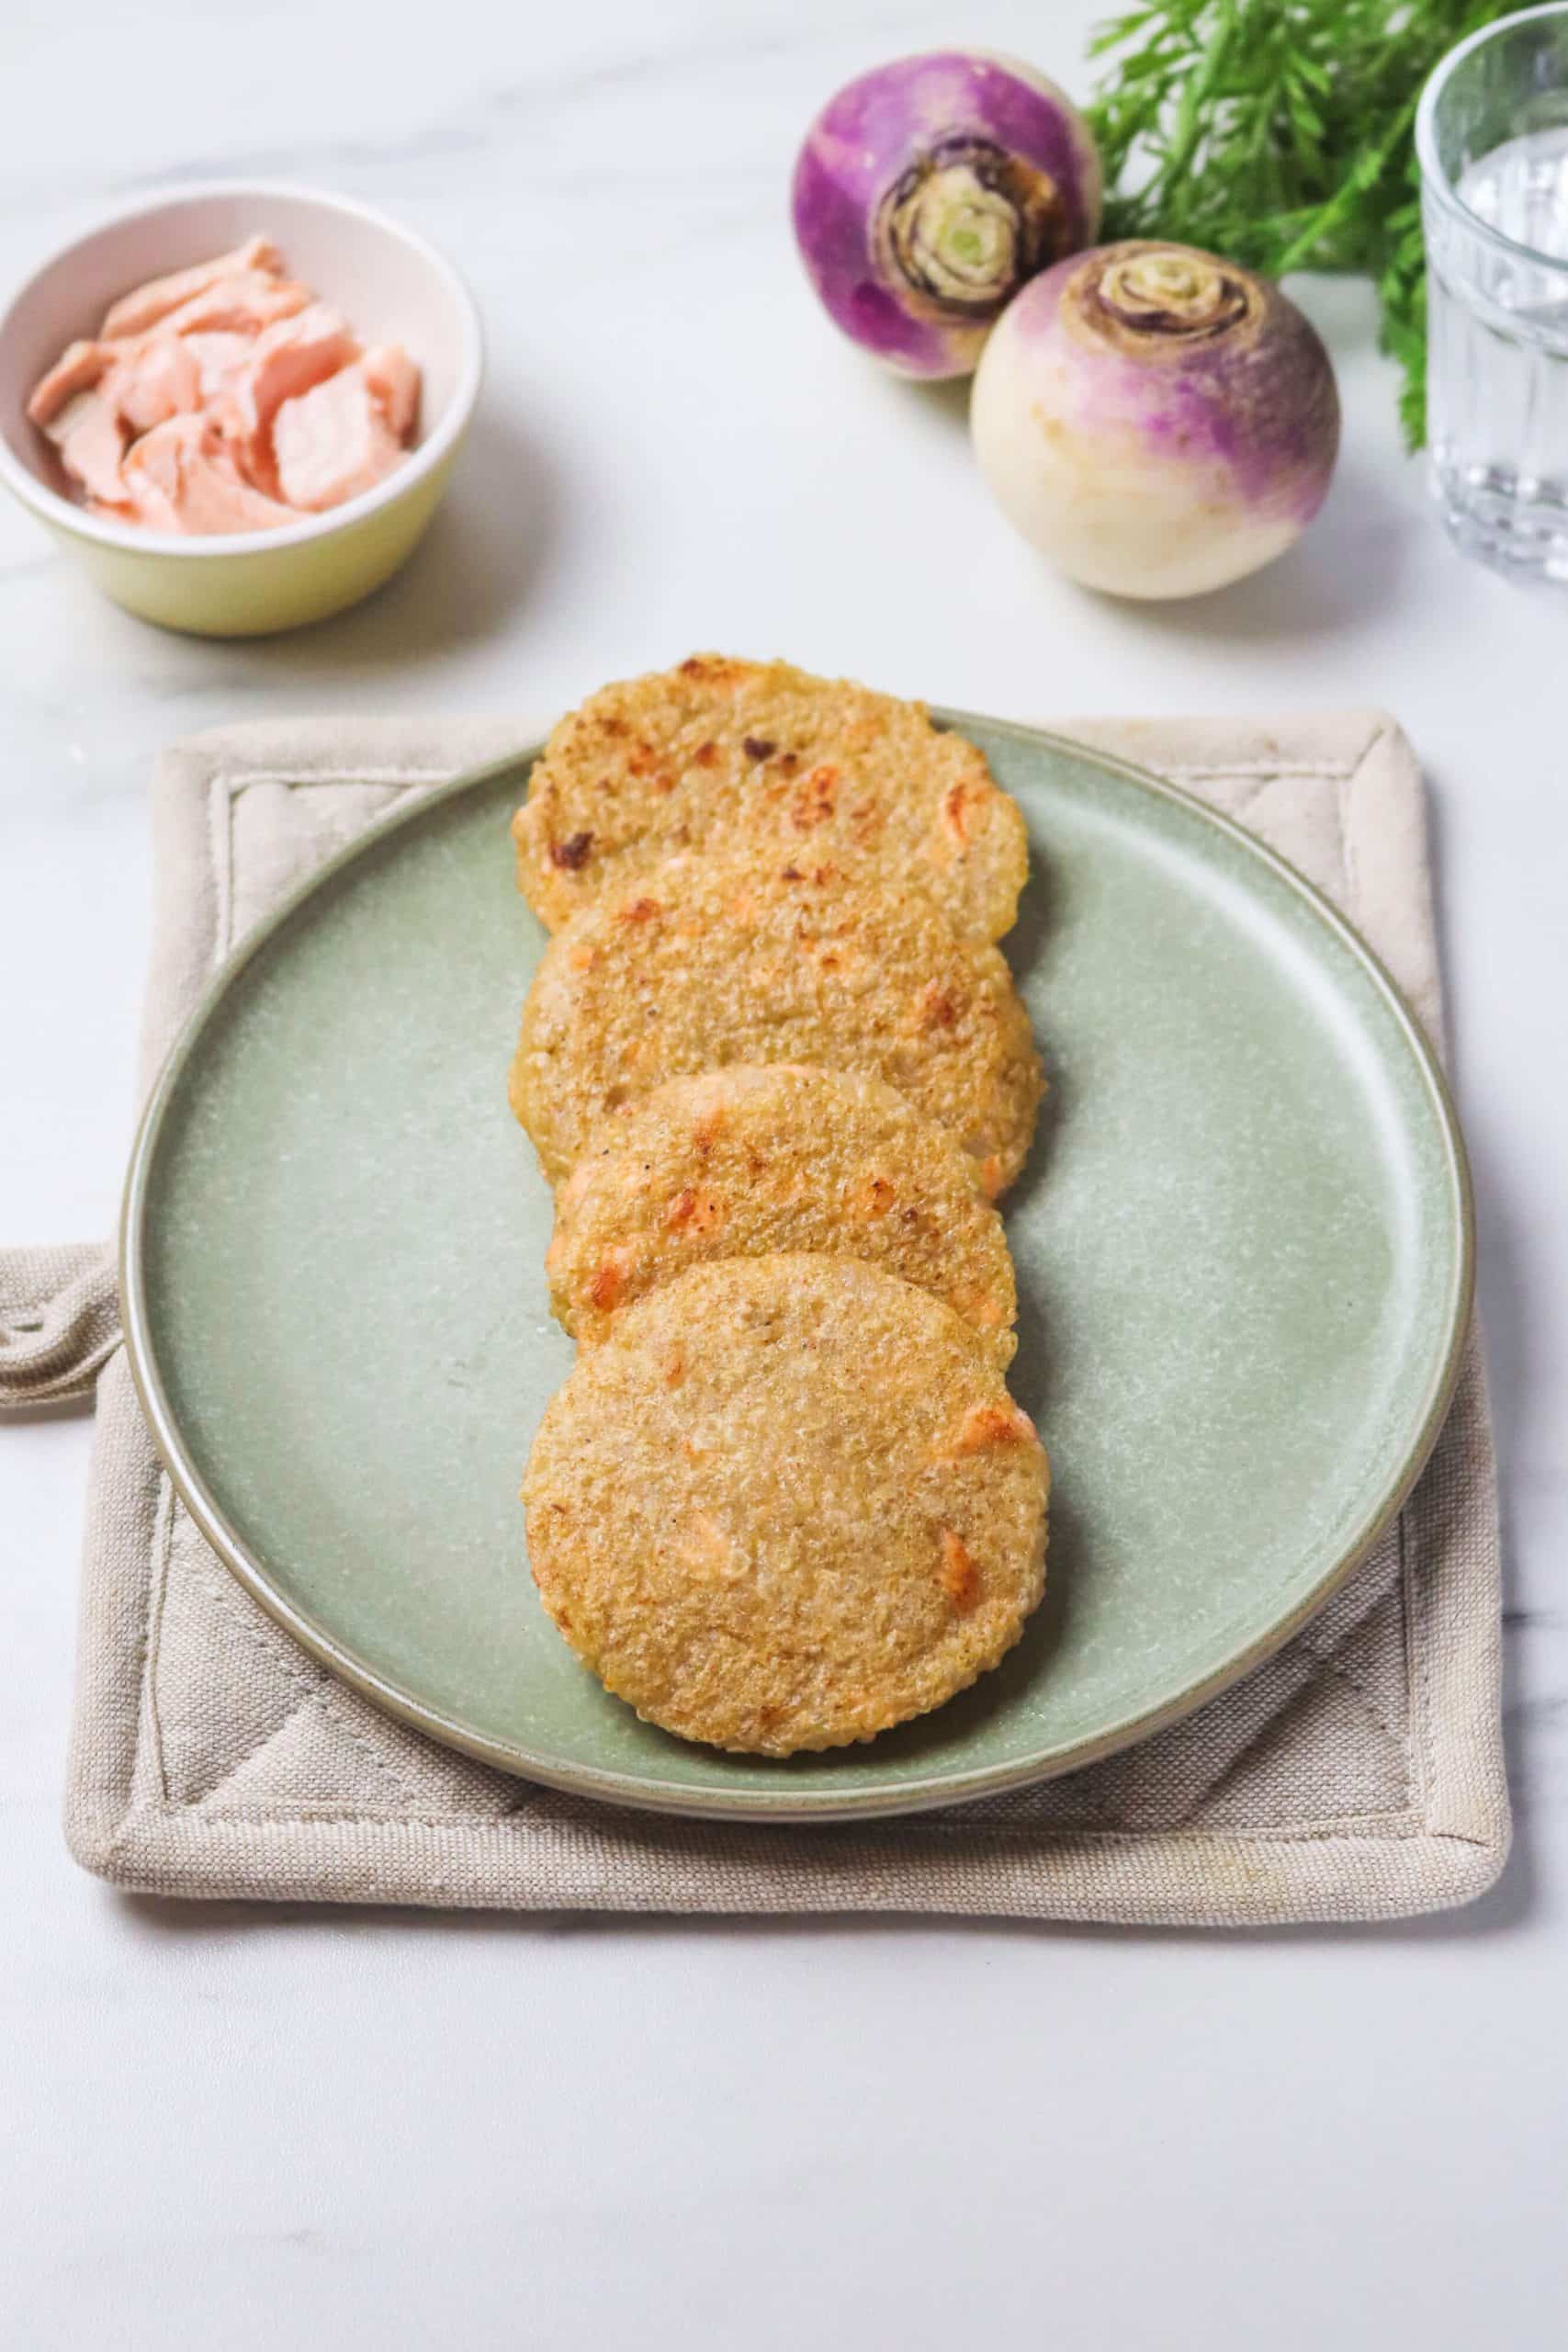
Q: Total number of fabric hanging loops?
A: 1